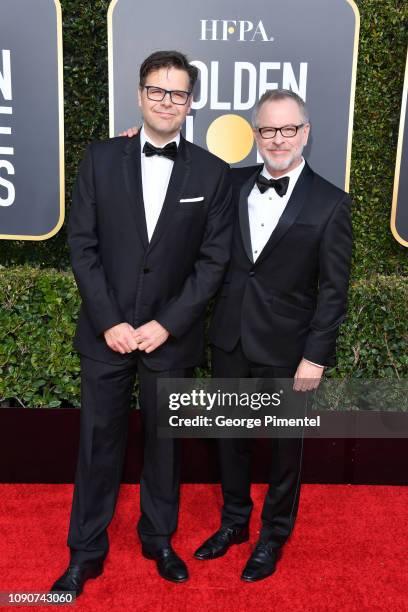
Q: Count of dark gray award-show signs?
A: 3